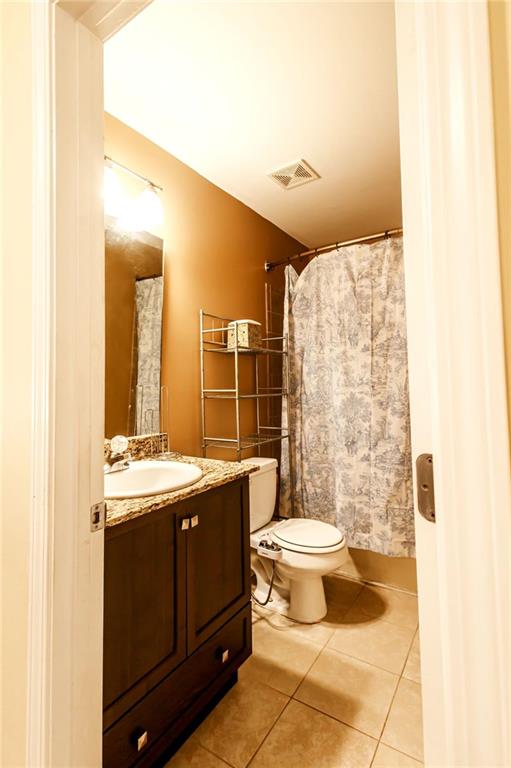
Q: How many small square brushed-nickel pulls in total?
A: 4